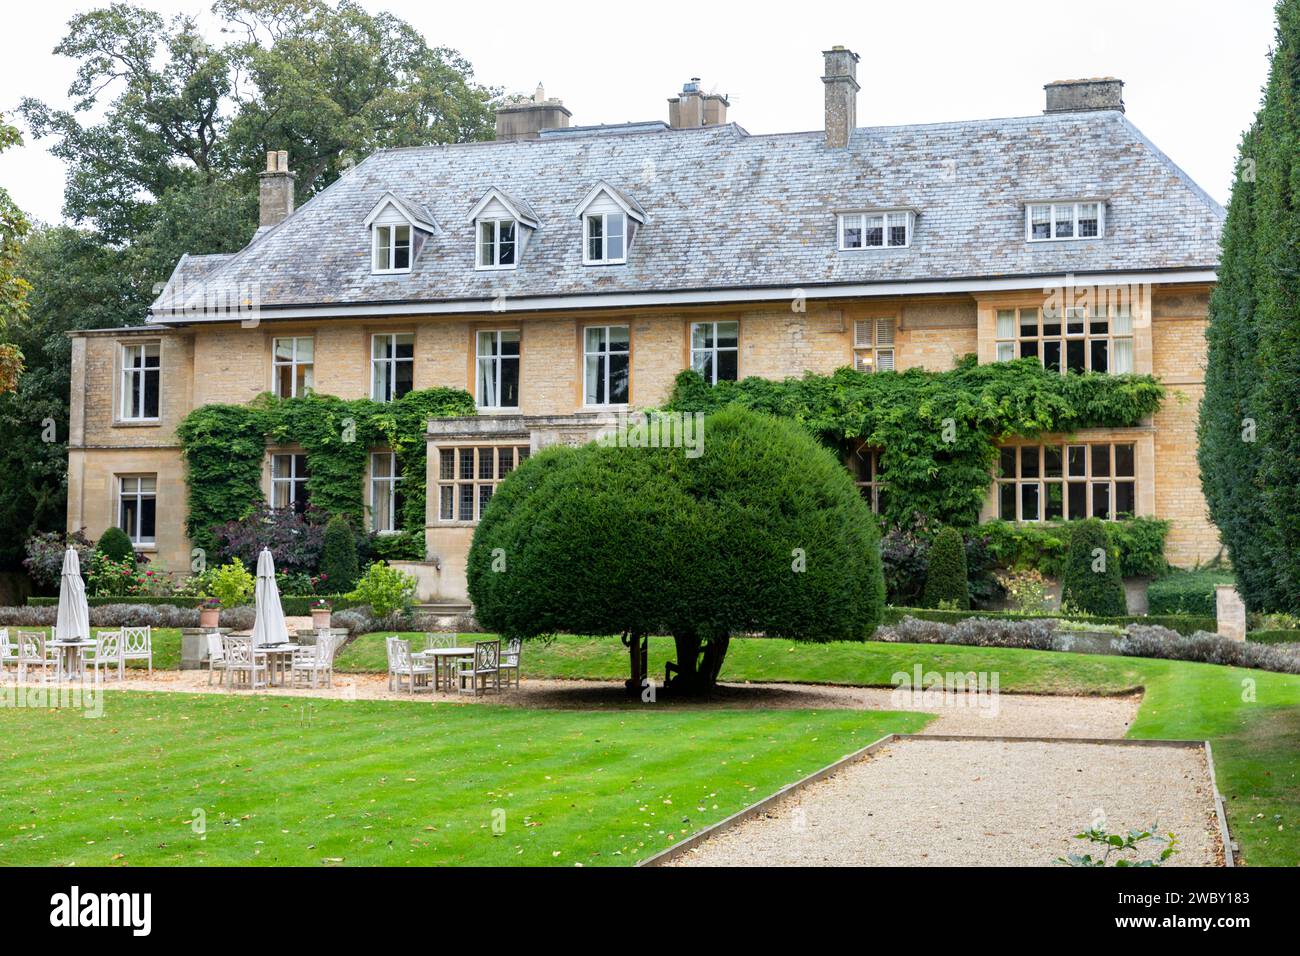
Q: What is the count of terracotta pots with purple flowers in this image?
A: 2